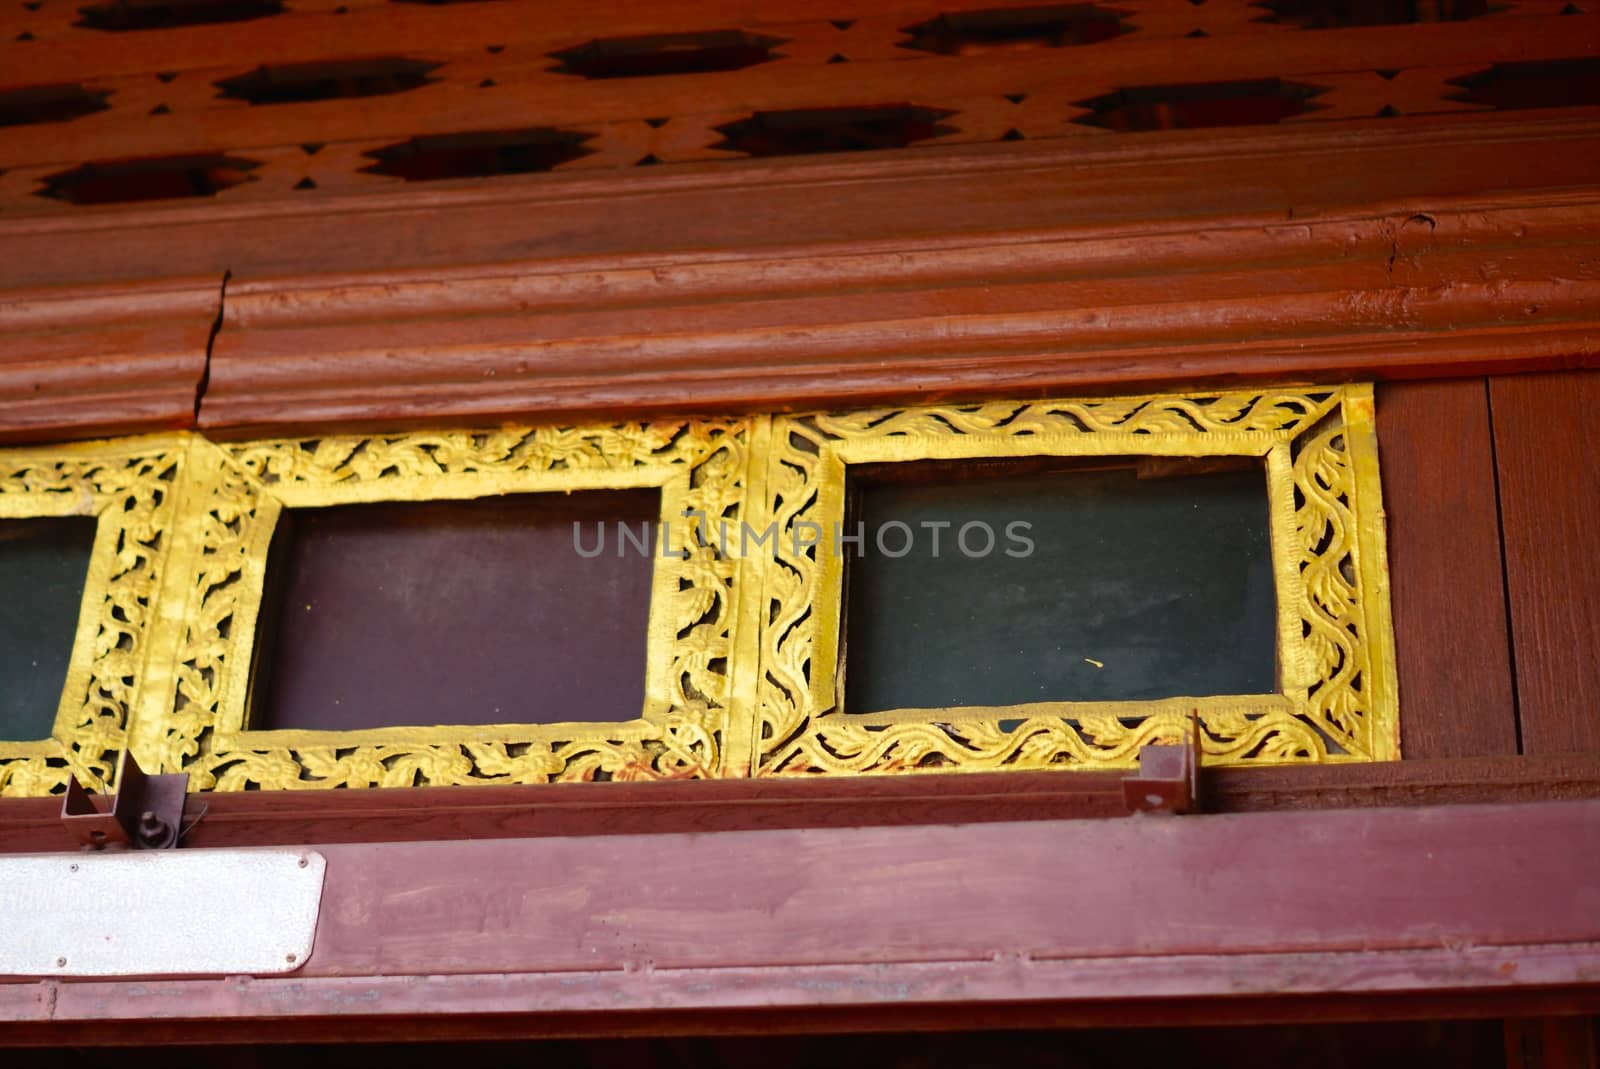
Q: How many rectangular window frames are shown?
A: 3